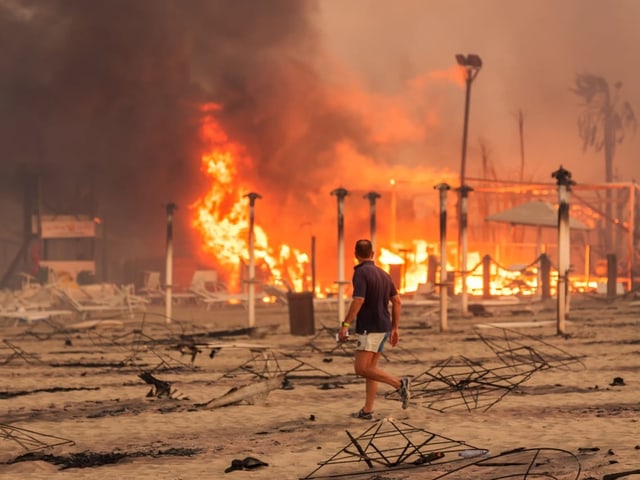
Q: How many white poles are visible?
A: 7